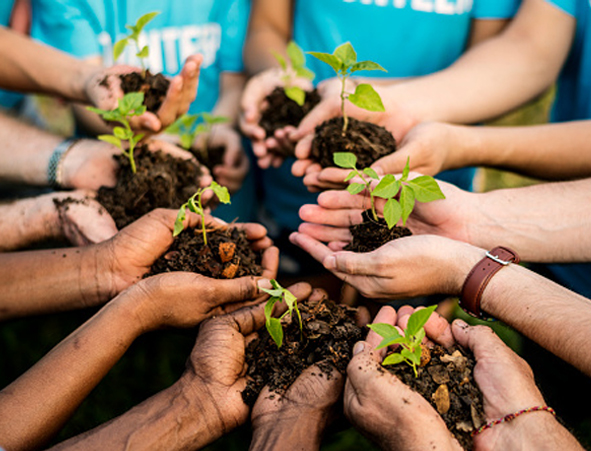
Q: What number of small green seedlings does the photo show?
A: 9